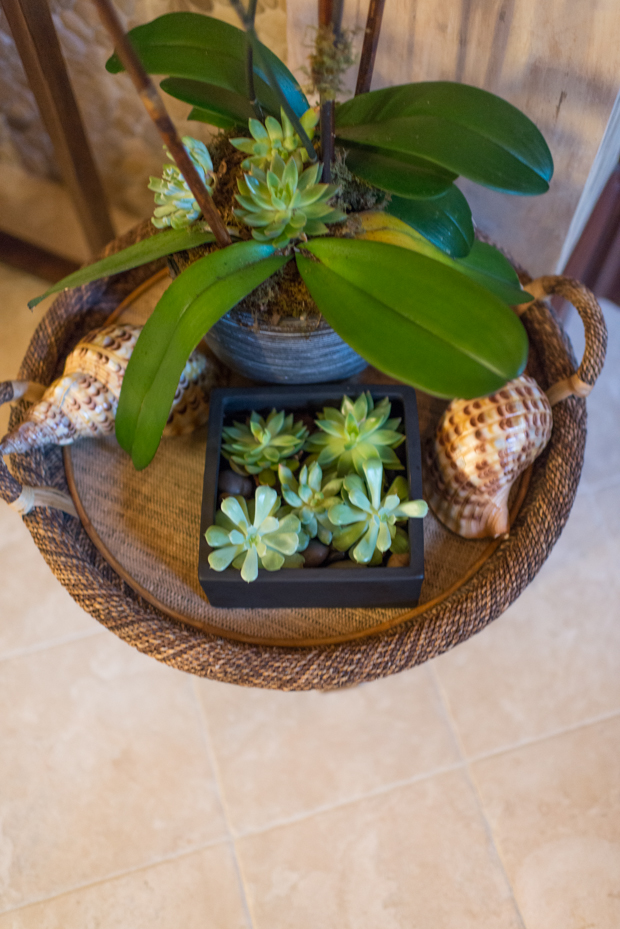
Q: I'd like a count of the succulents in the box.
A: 5